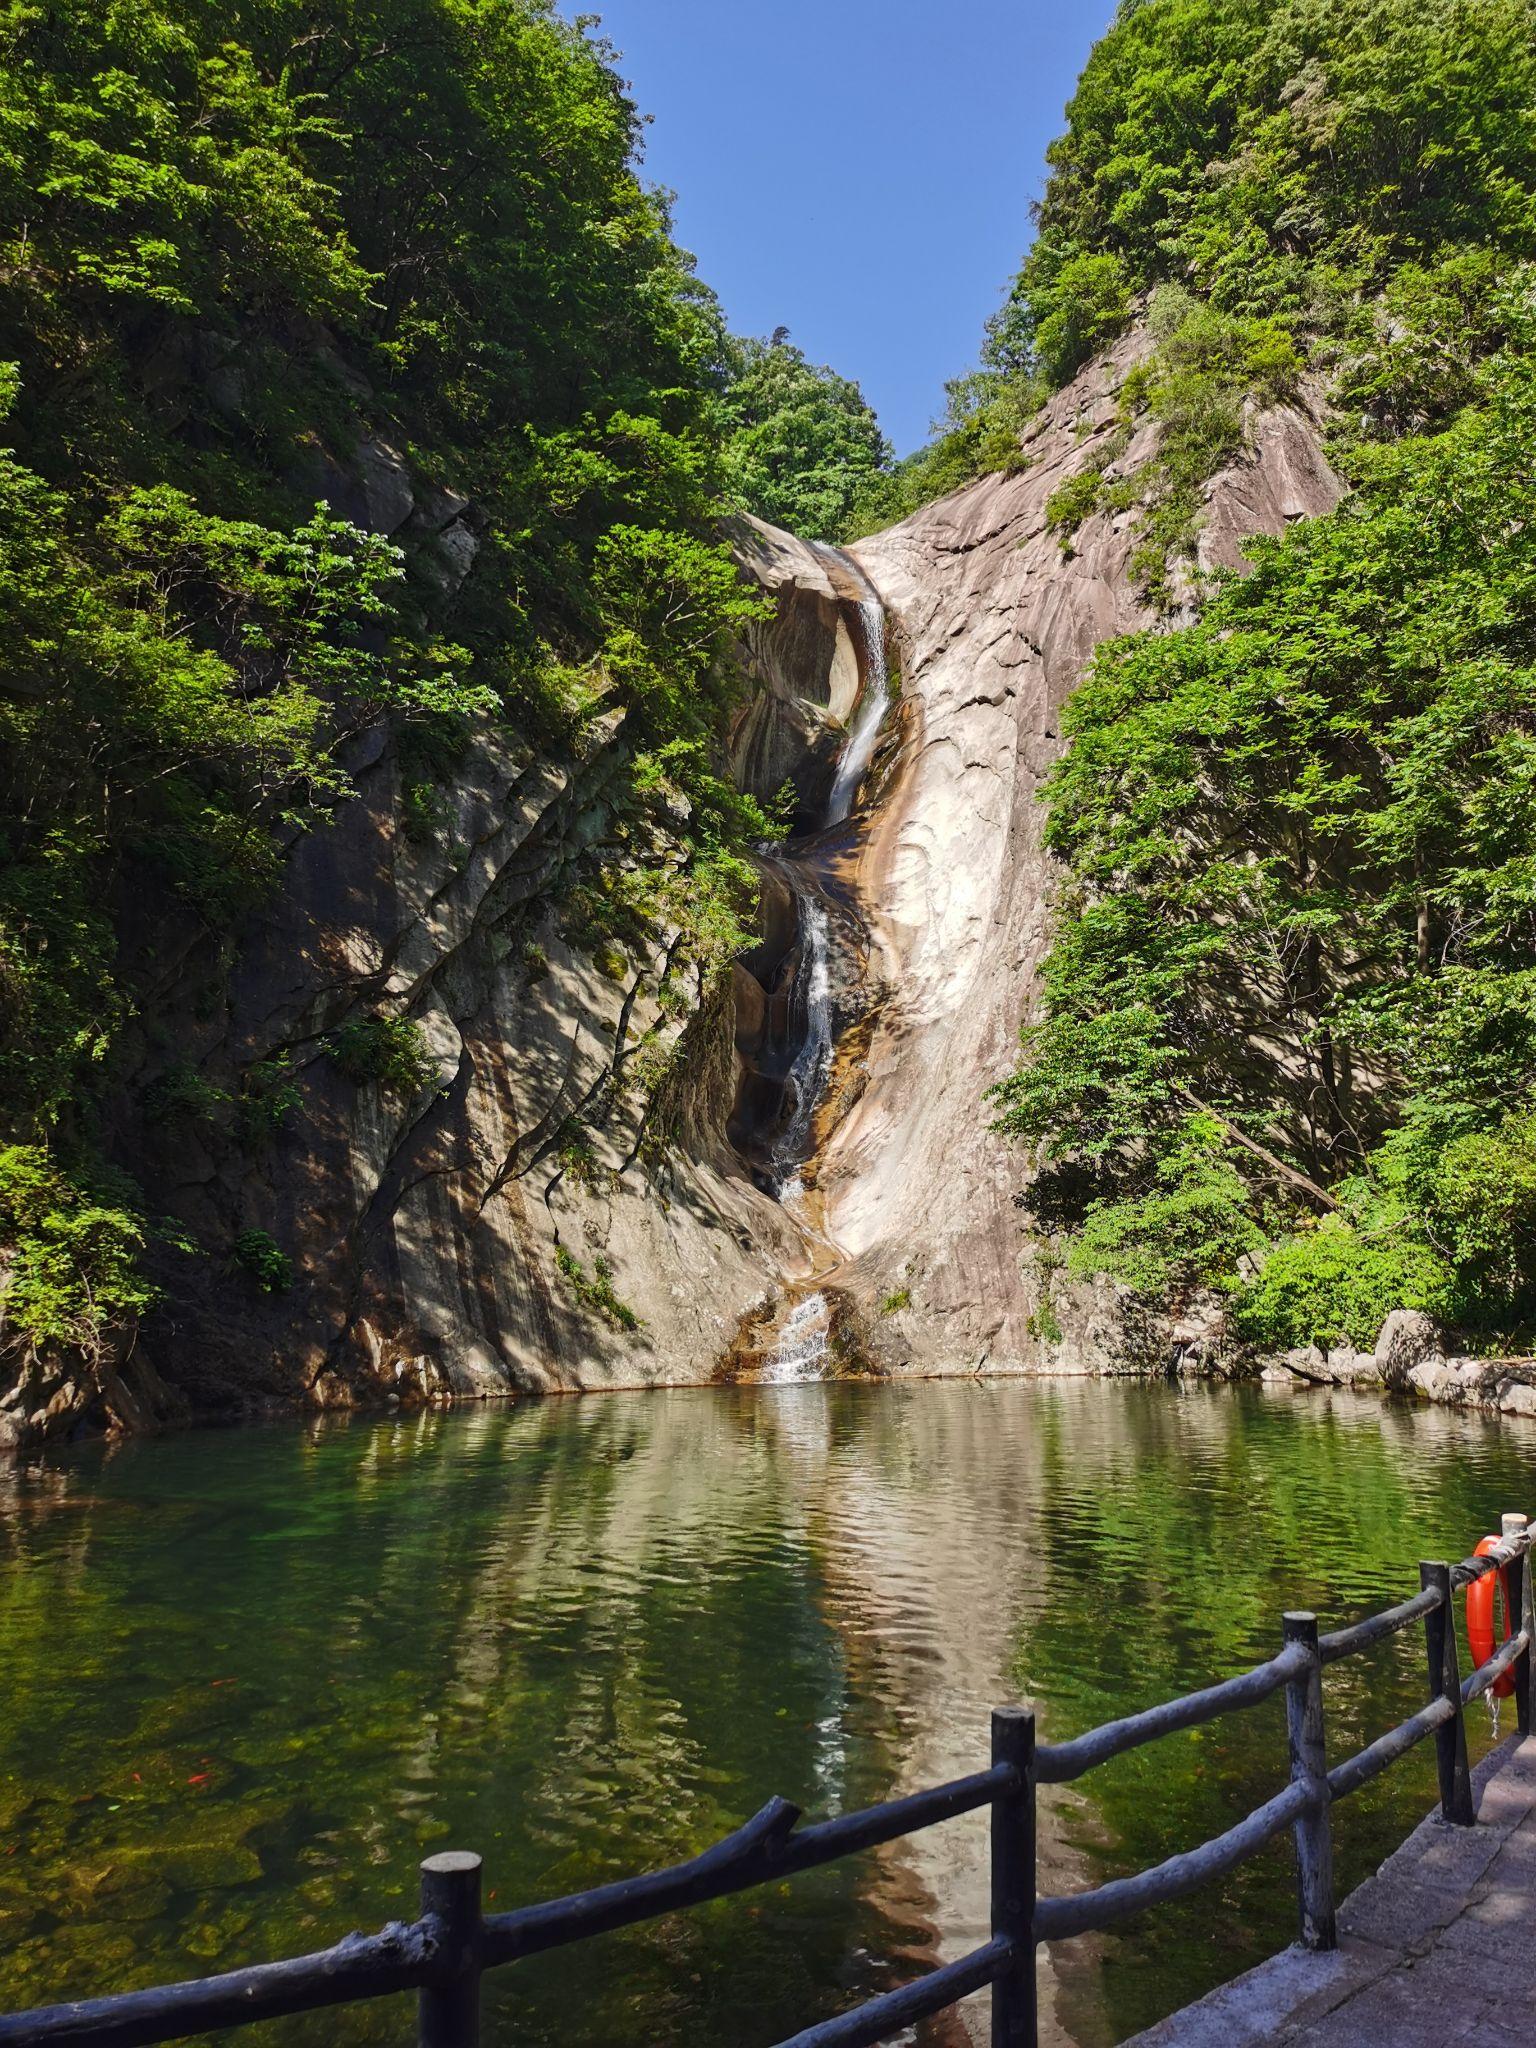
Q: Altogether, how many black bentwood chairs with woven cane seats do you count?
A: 0